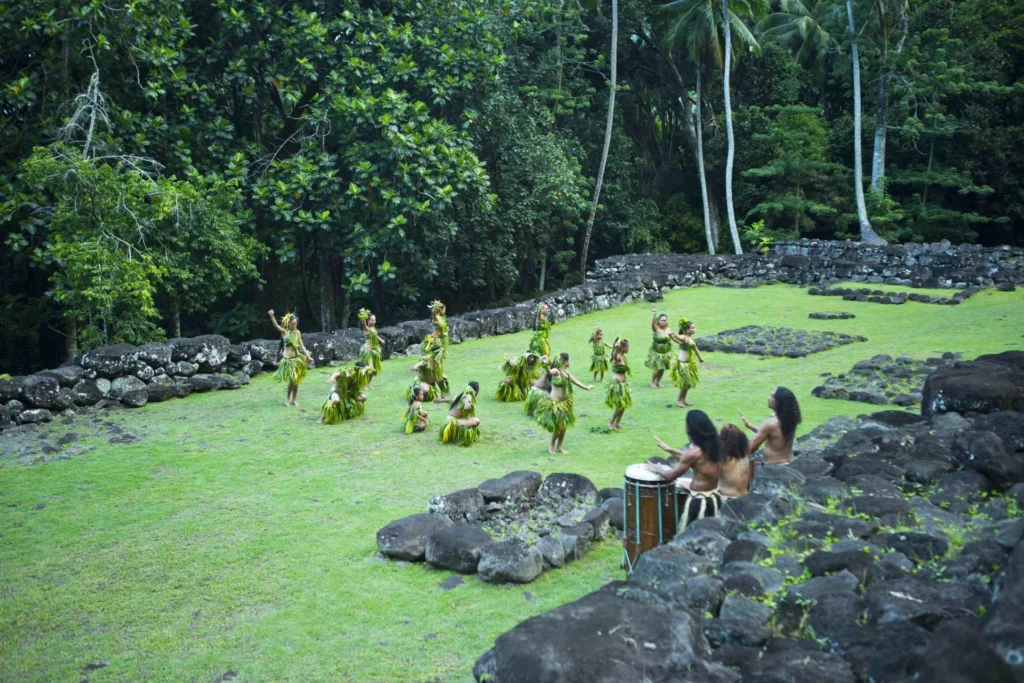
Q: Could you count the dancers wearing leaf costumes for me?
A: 15